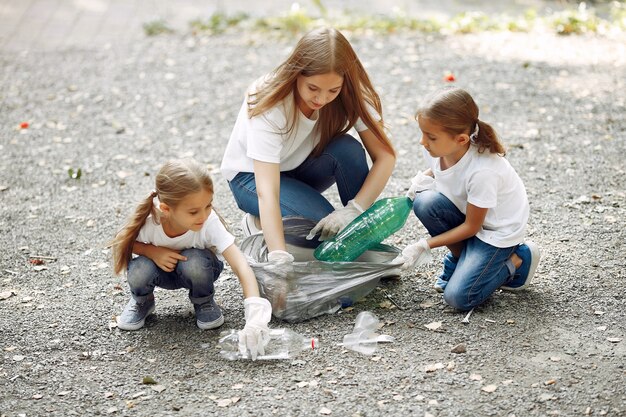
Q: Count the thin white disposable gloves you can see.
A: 5